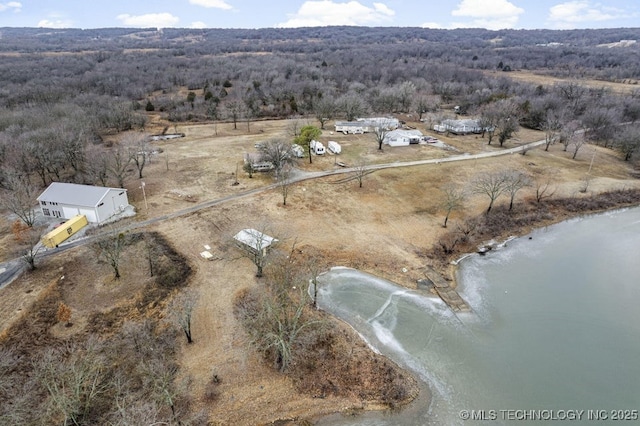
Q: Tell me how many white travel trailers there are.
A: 3